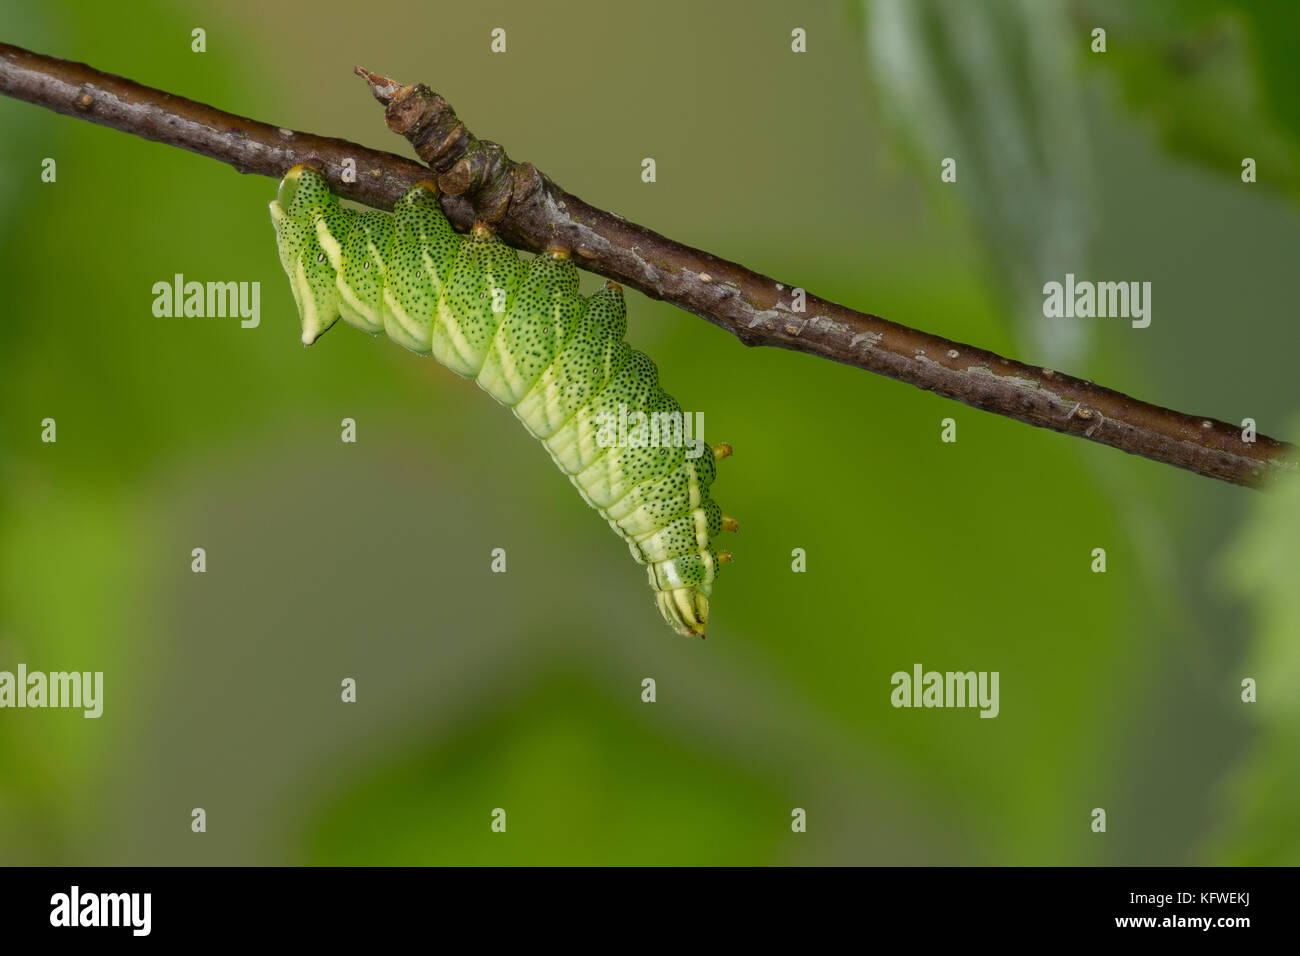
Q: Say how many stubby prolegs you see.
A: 5